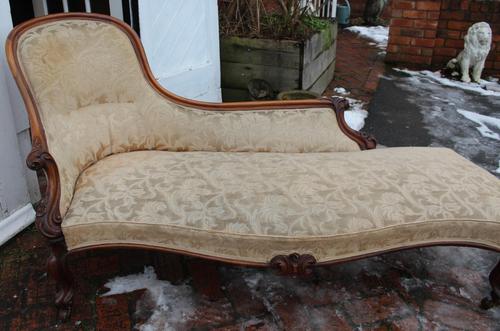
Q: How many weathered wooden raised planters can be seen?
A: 1